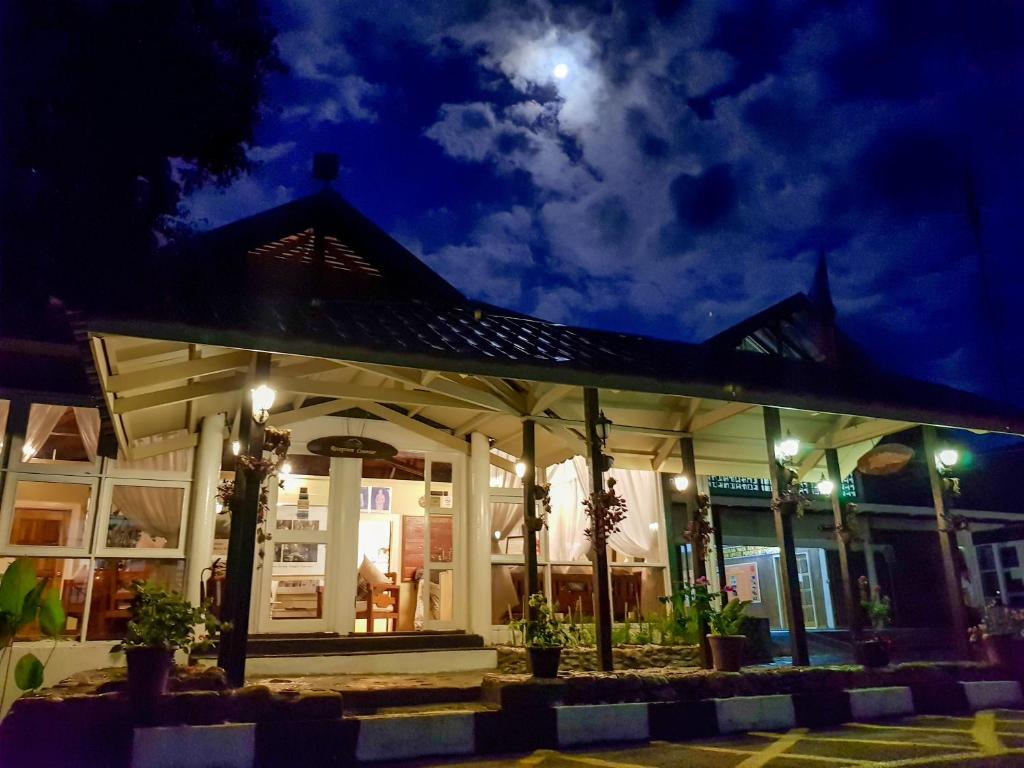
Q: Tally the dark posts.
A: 7